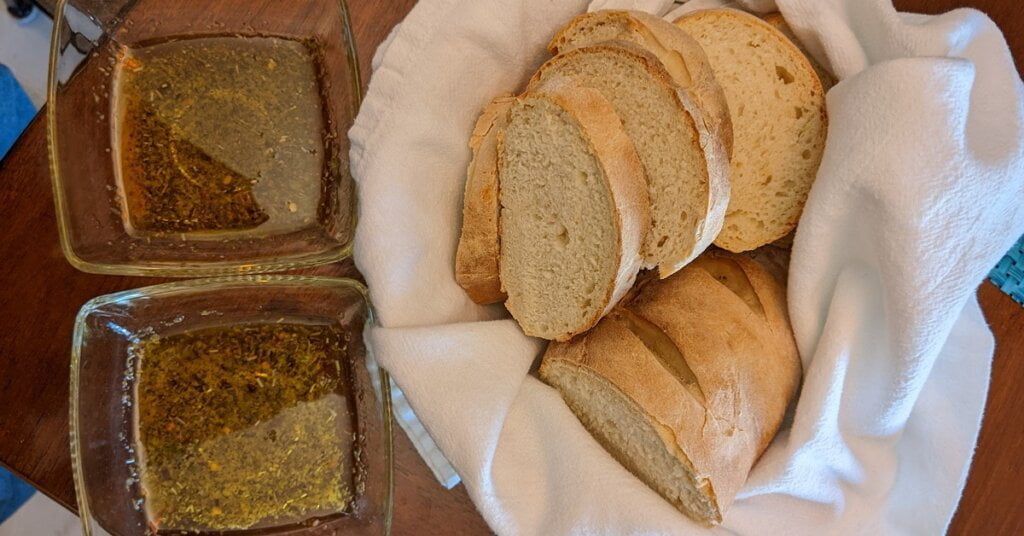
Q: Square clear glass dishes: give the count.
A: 2